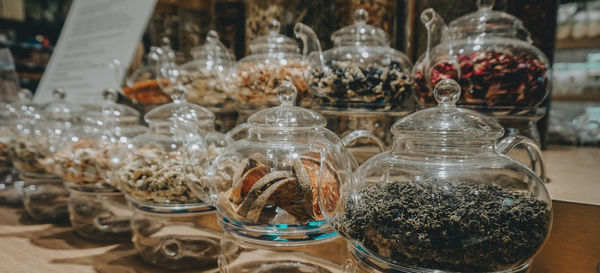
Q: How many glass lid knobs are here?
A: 11